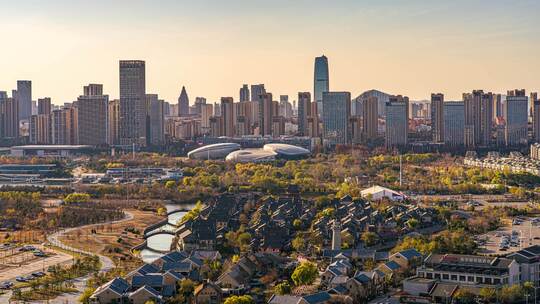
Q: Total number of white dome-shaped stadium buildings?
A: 3